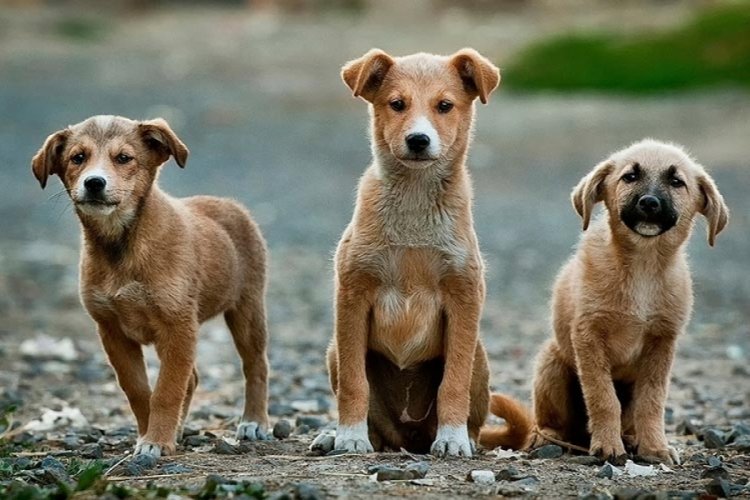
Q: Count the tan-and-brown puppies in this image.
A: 3